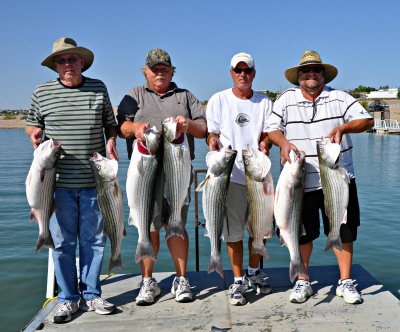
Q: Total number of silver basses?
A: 8